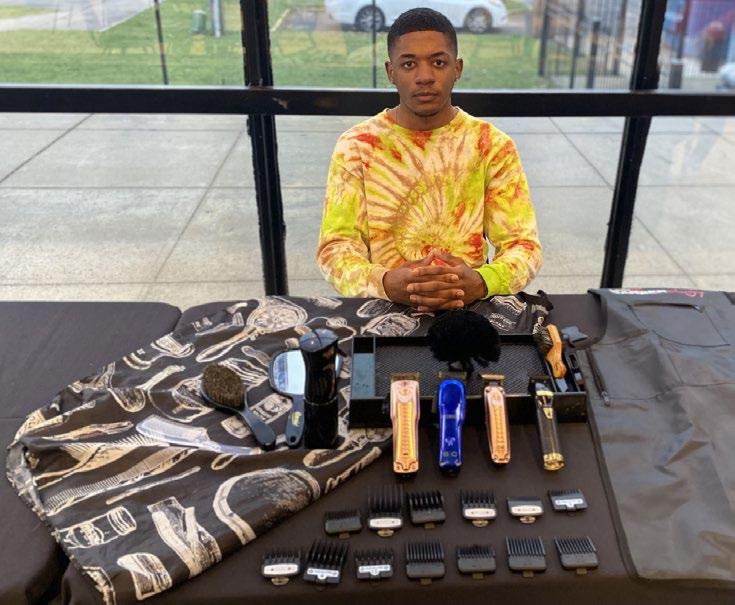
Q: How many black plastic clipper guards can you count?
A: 13